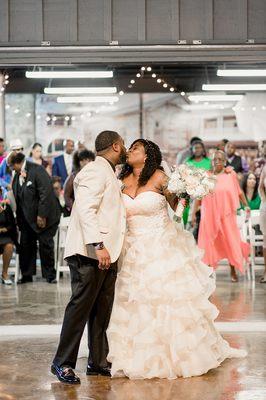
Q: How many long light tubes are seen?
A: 6